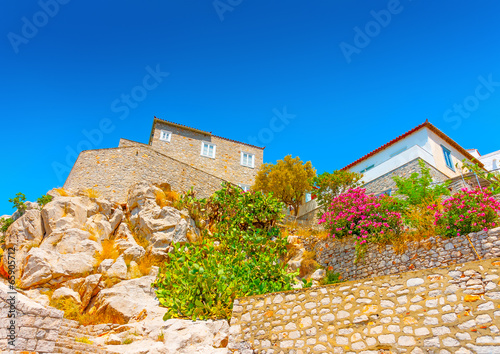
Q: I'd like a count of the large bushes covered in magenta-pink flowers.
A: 2